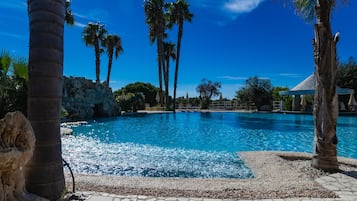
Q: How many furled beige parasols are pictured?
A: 2